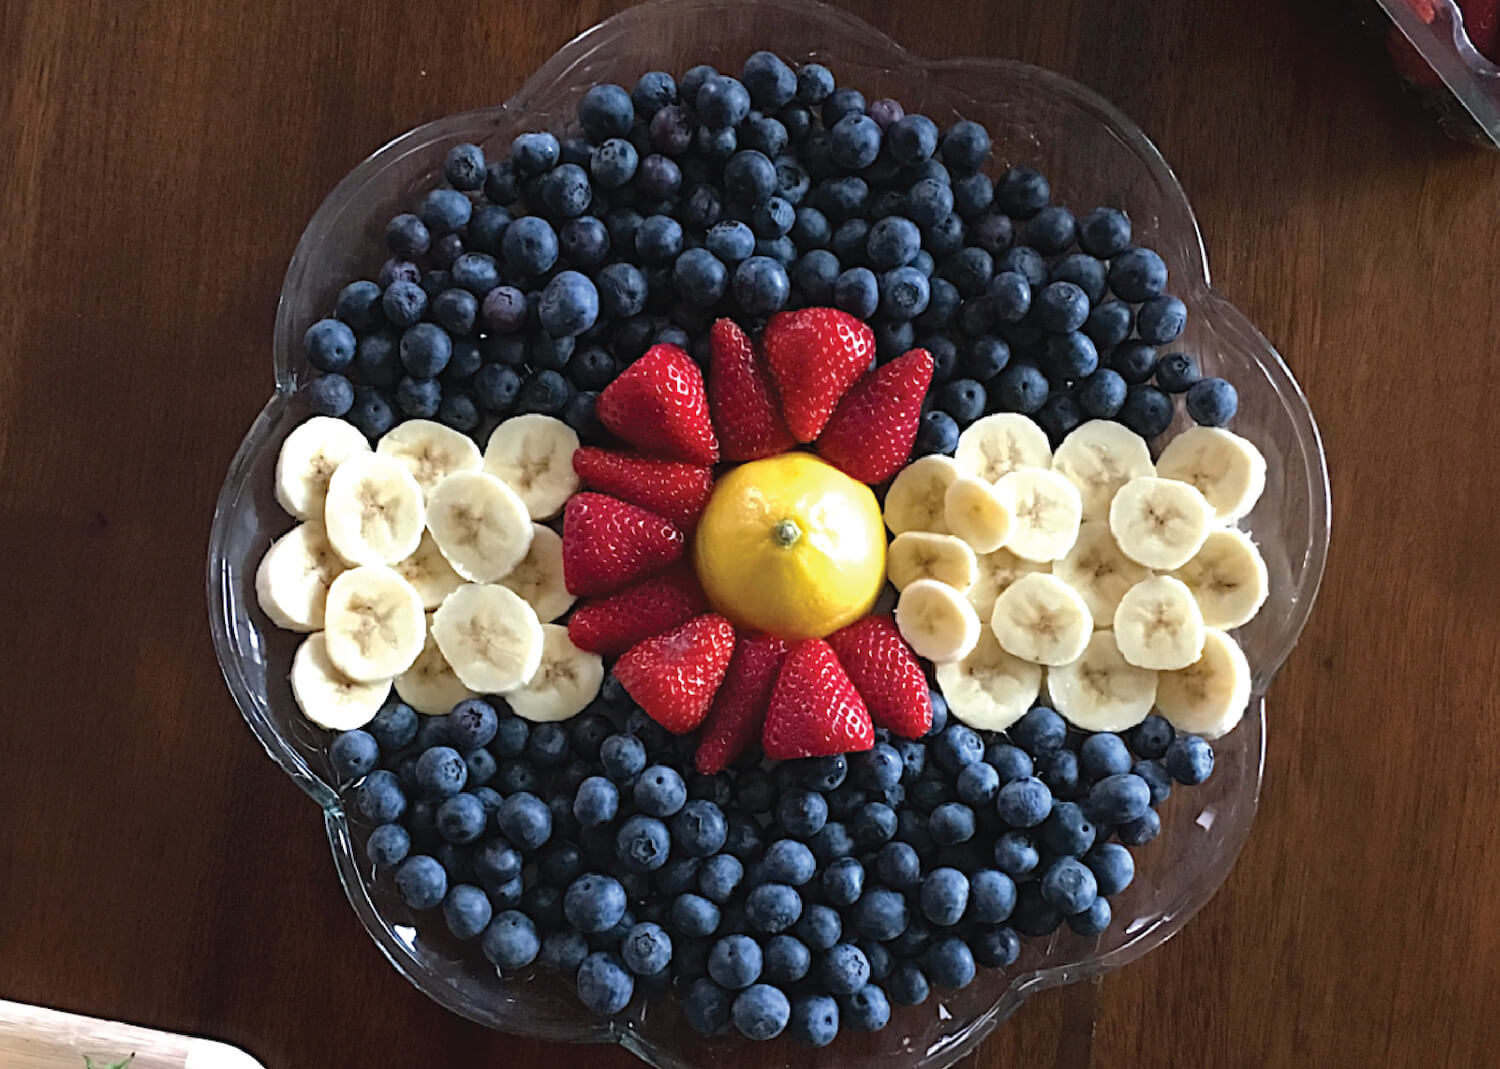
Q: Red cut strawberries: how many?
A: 11